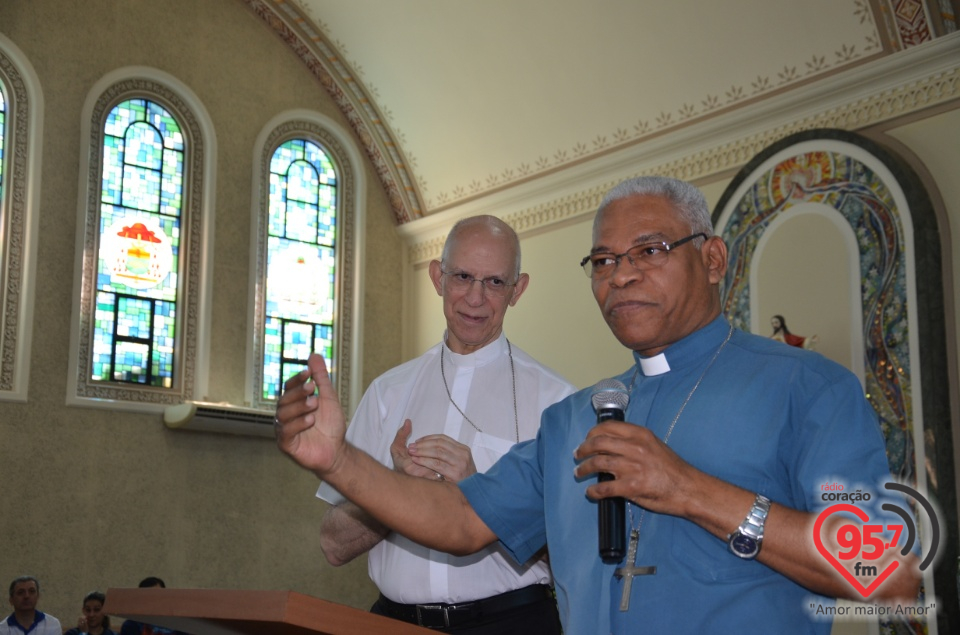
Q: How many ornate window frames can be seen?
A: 3